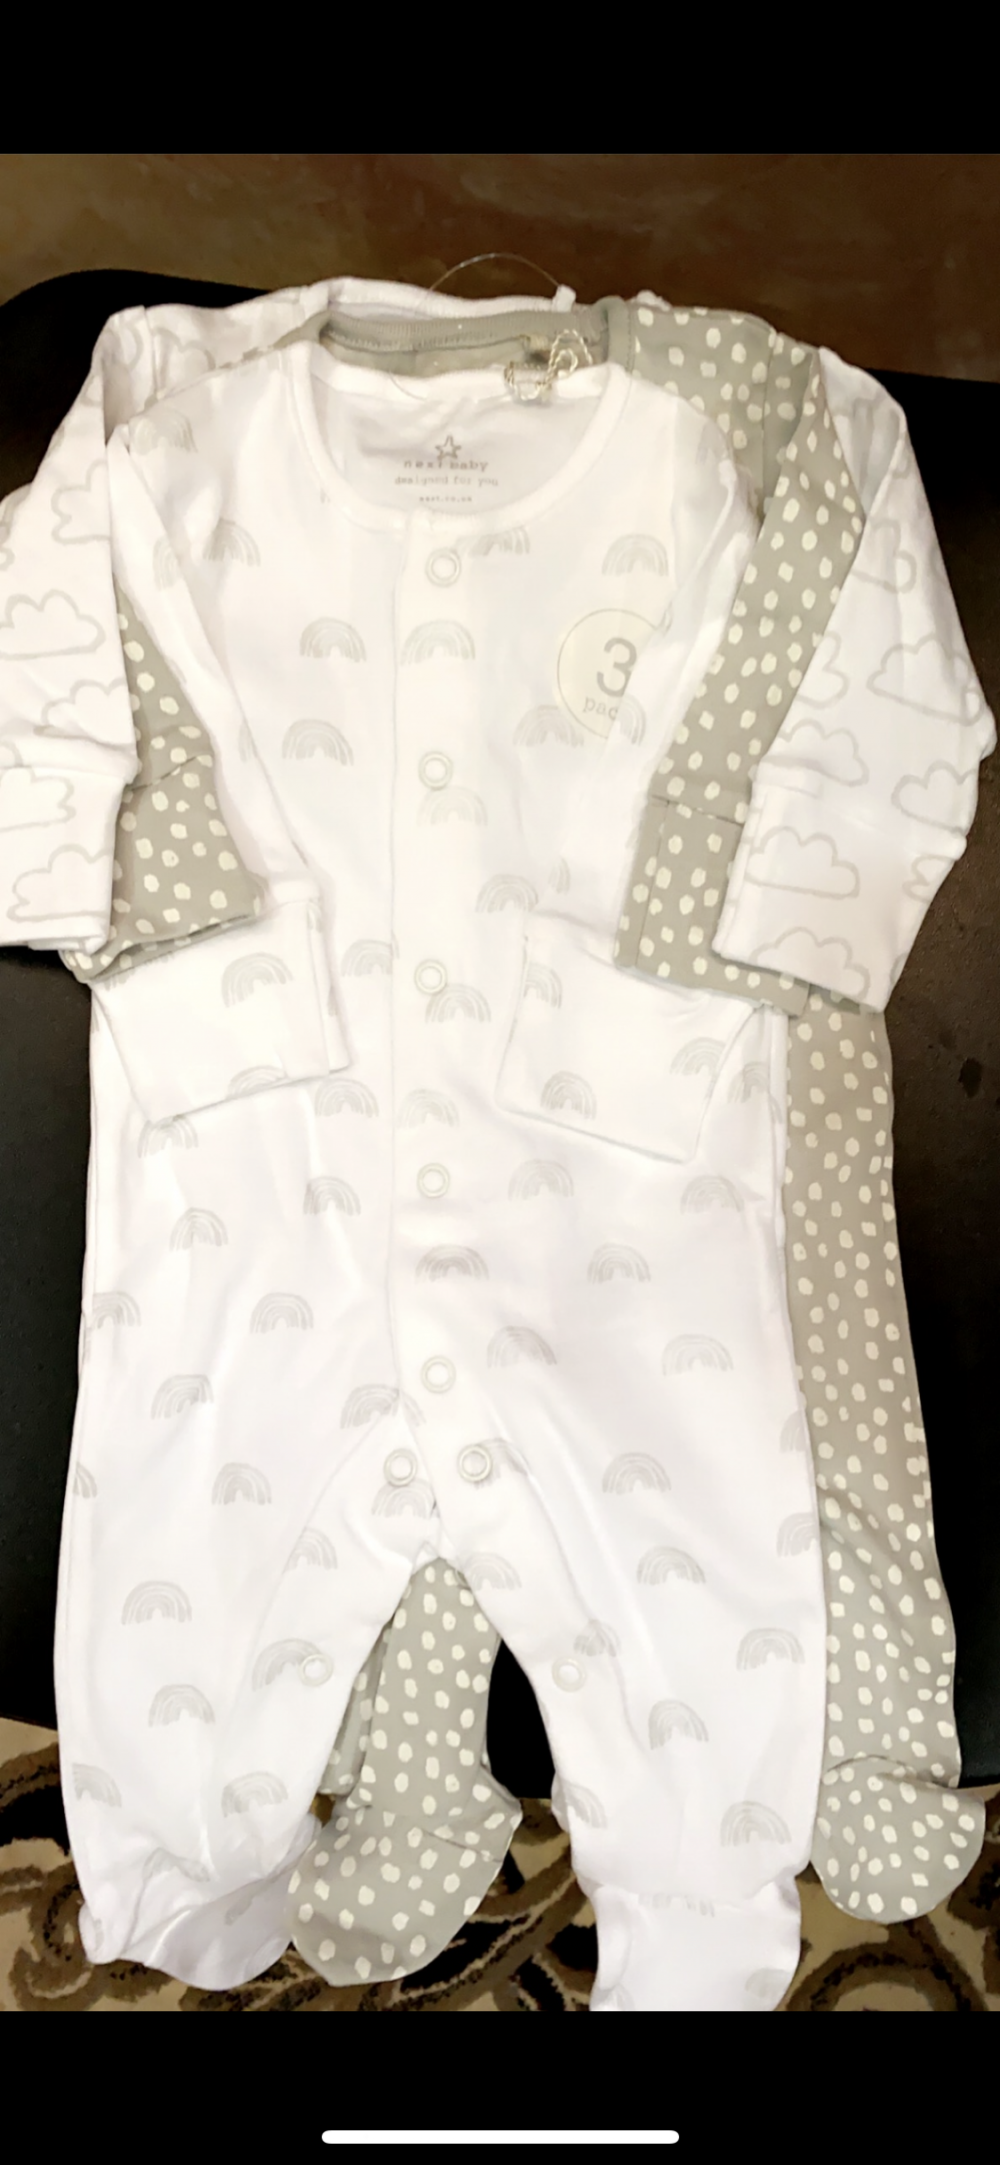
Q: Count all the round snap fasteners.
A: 9